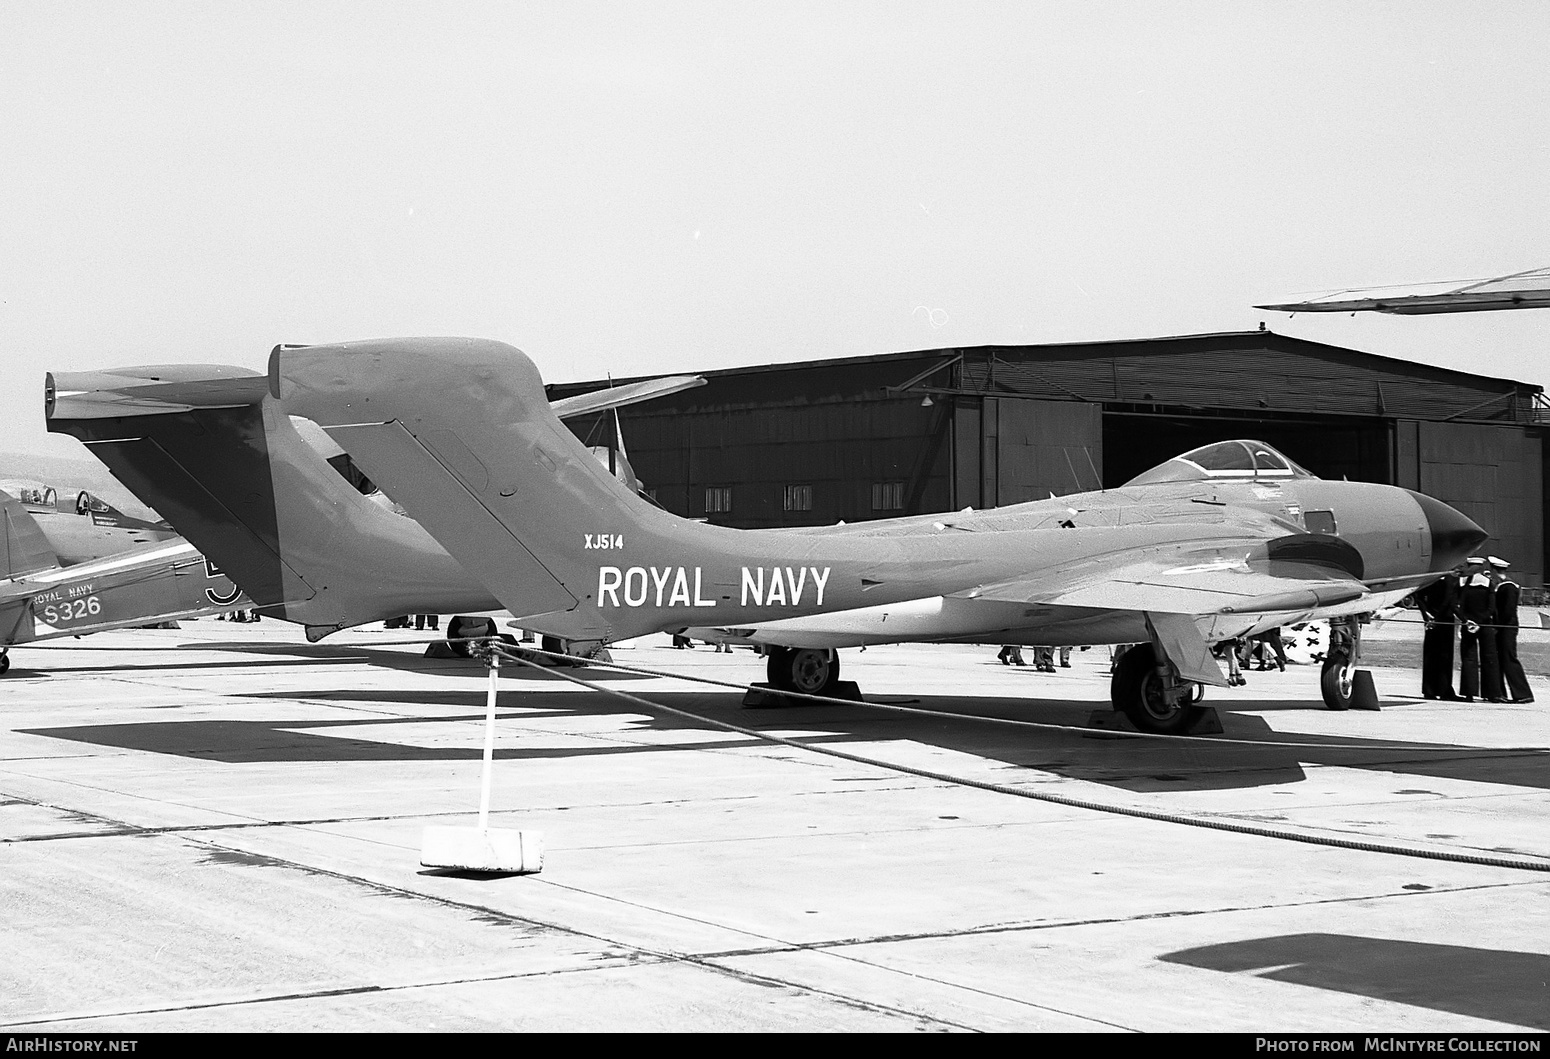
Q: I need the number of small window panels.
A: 3